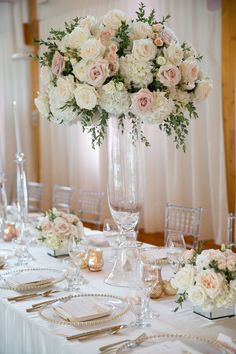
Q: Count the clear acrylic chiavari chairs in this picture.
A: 5